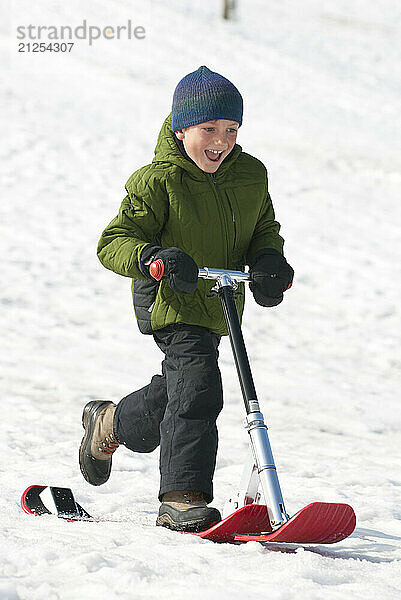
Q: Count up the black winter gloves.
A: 2